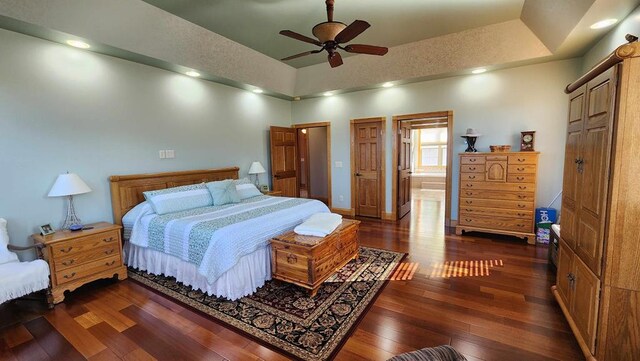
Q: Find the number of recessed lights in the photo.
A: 7